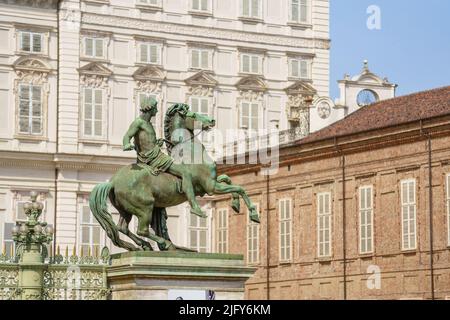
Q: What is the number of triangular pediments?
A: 3